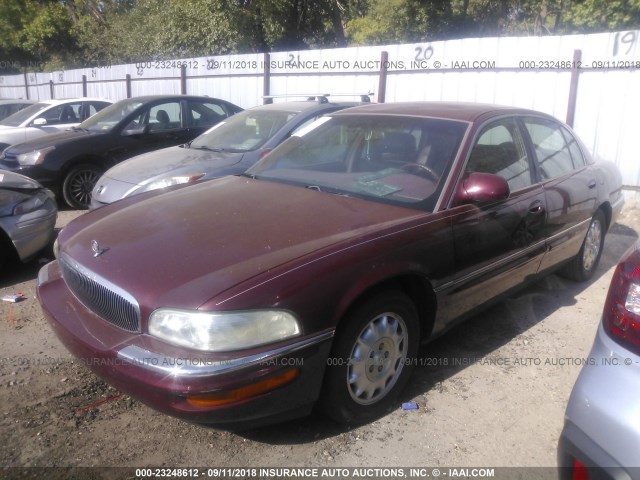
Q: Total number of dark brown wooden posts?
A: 8